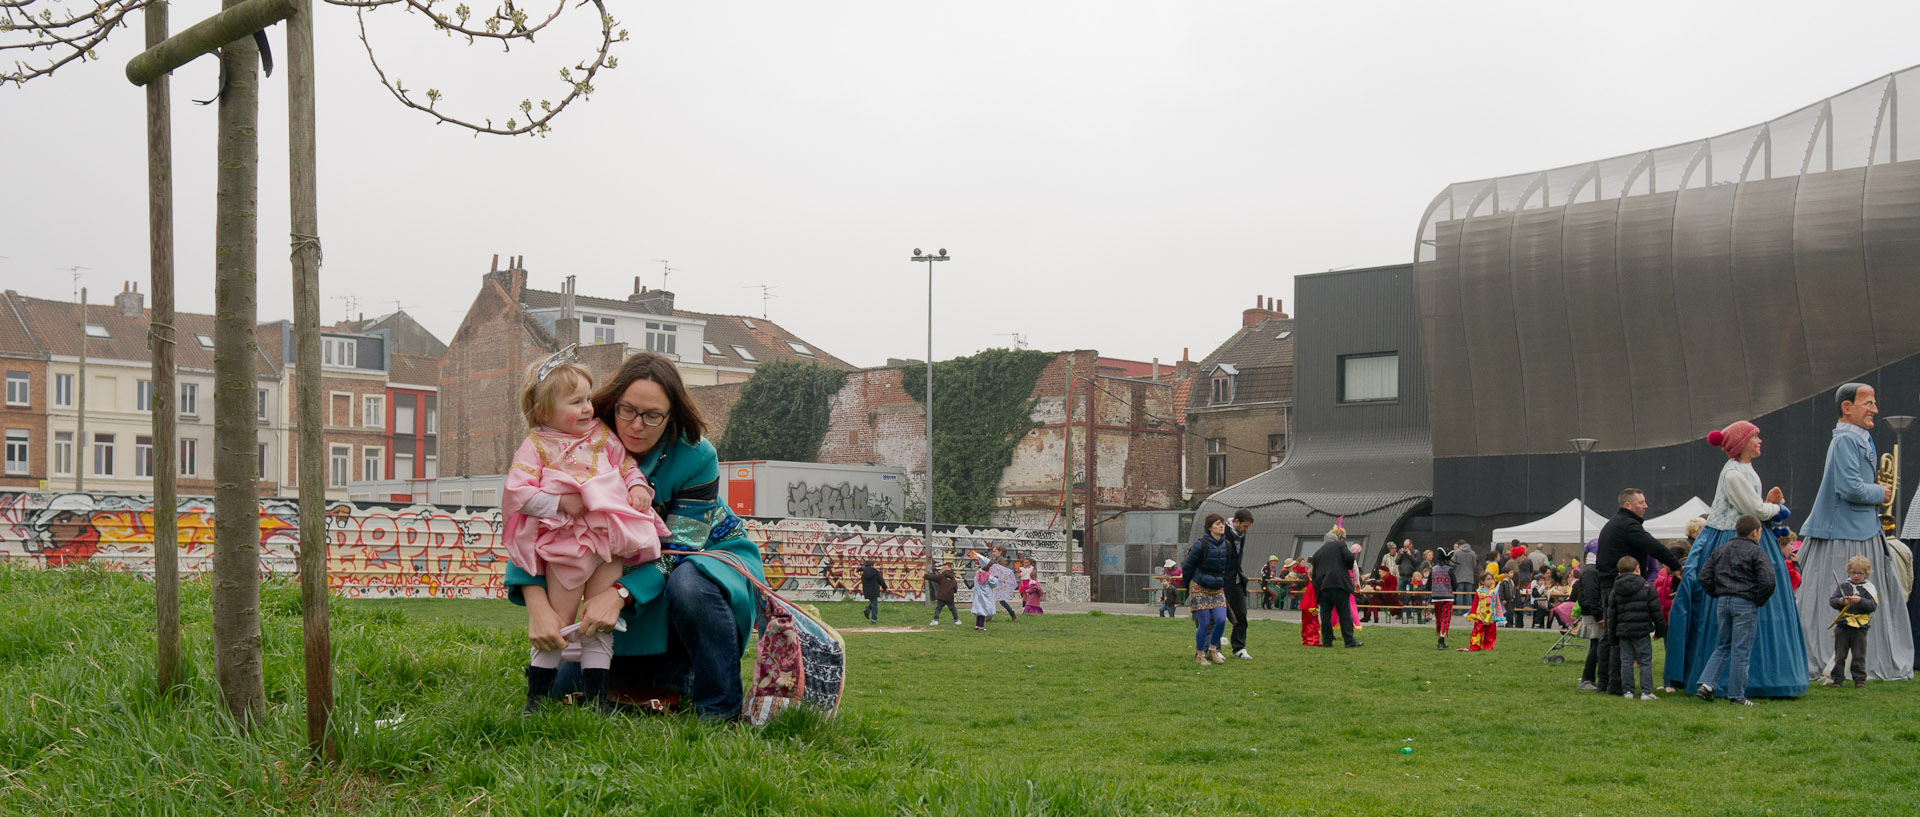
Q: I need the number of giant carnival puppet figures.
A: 2